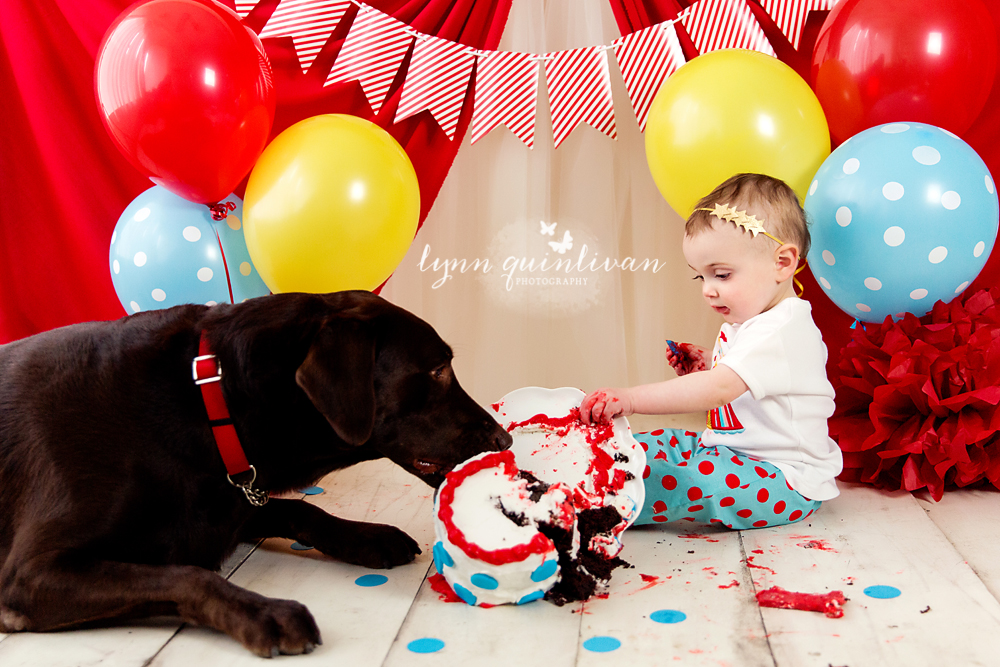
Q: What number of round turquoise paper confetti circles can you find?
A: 7